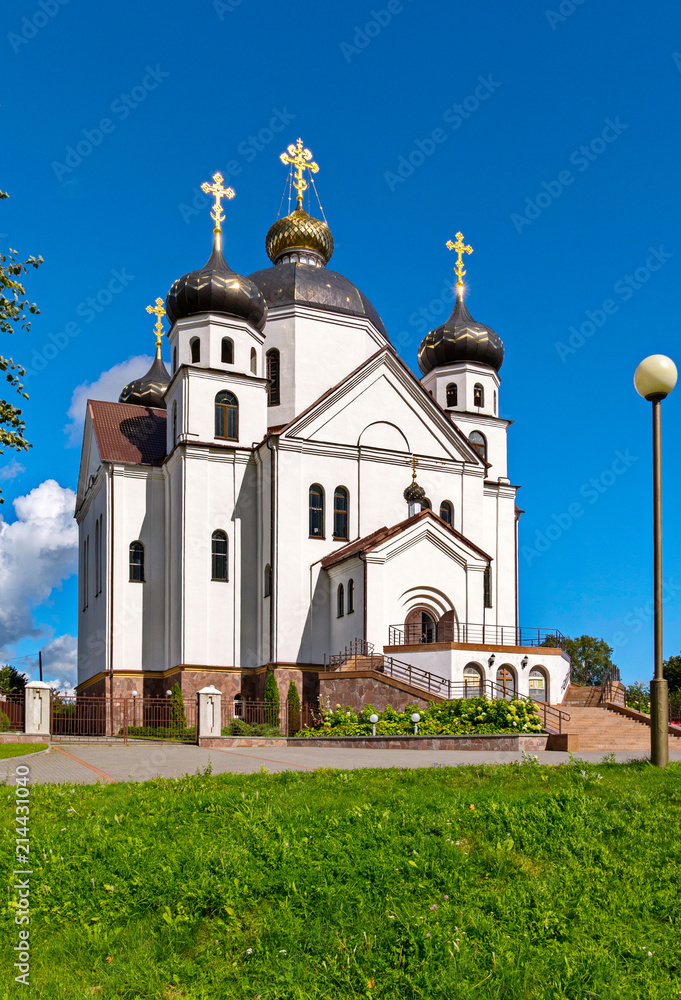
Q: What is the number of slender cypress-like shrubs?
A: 3